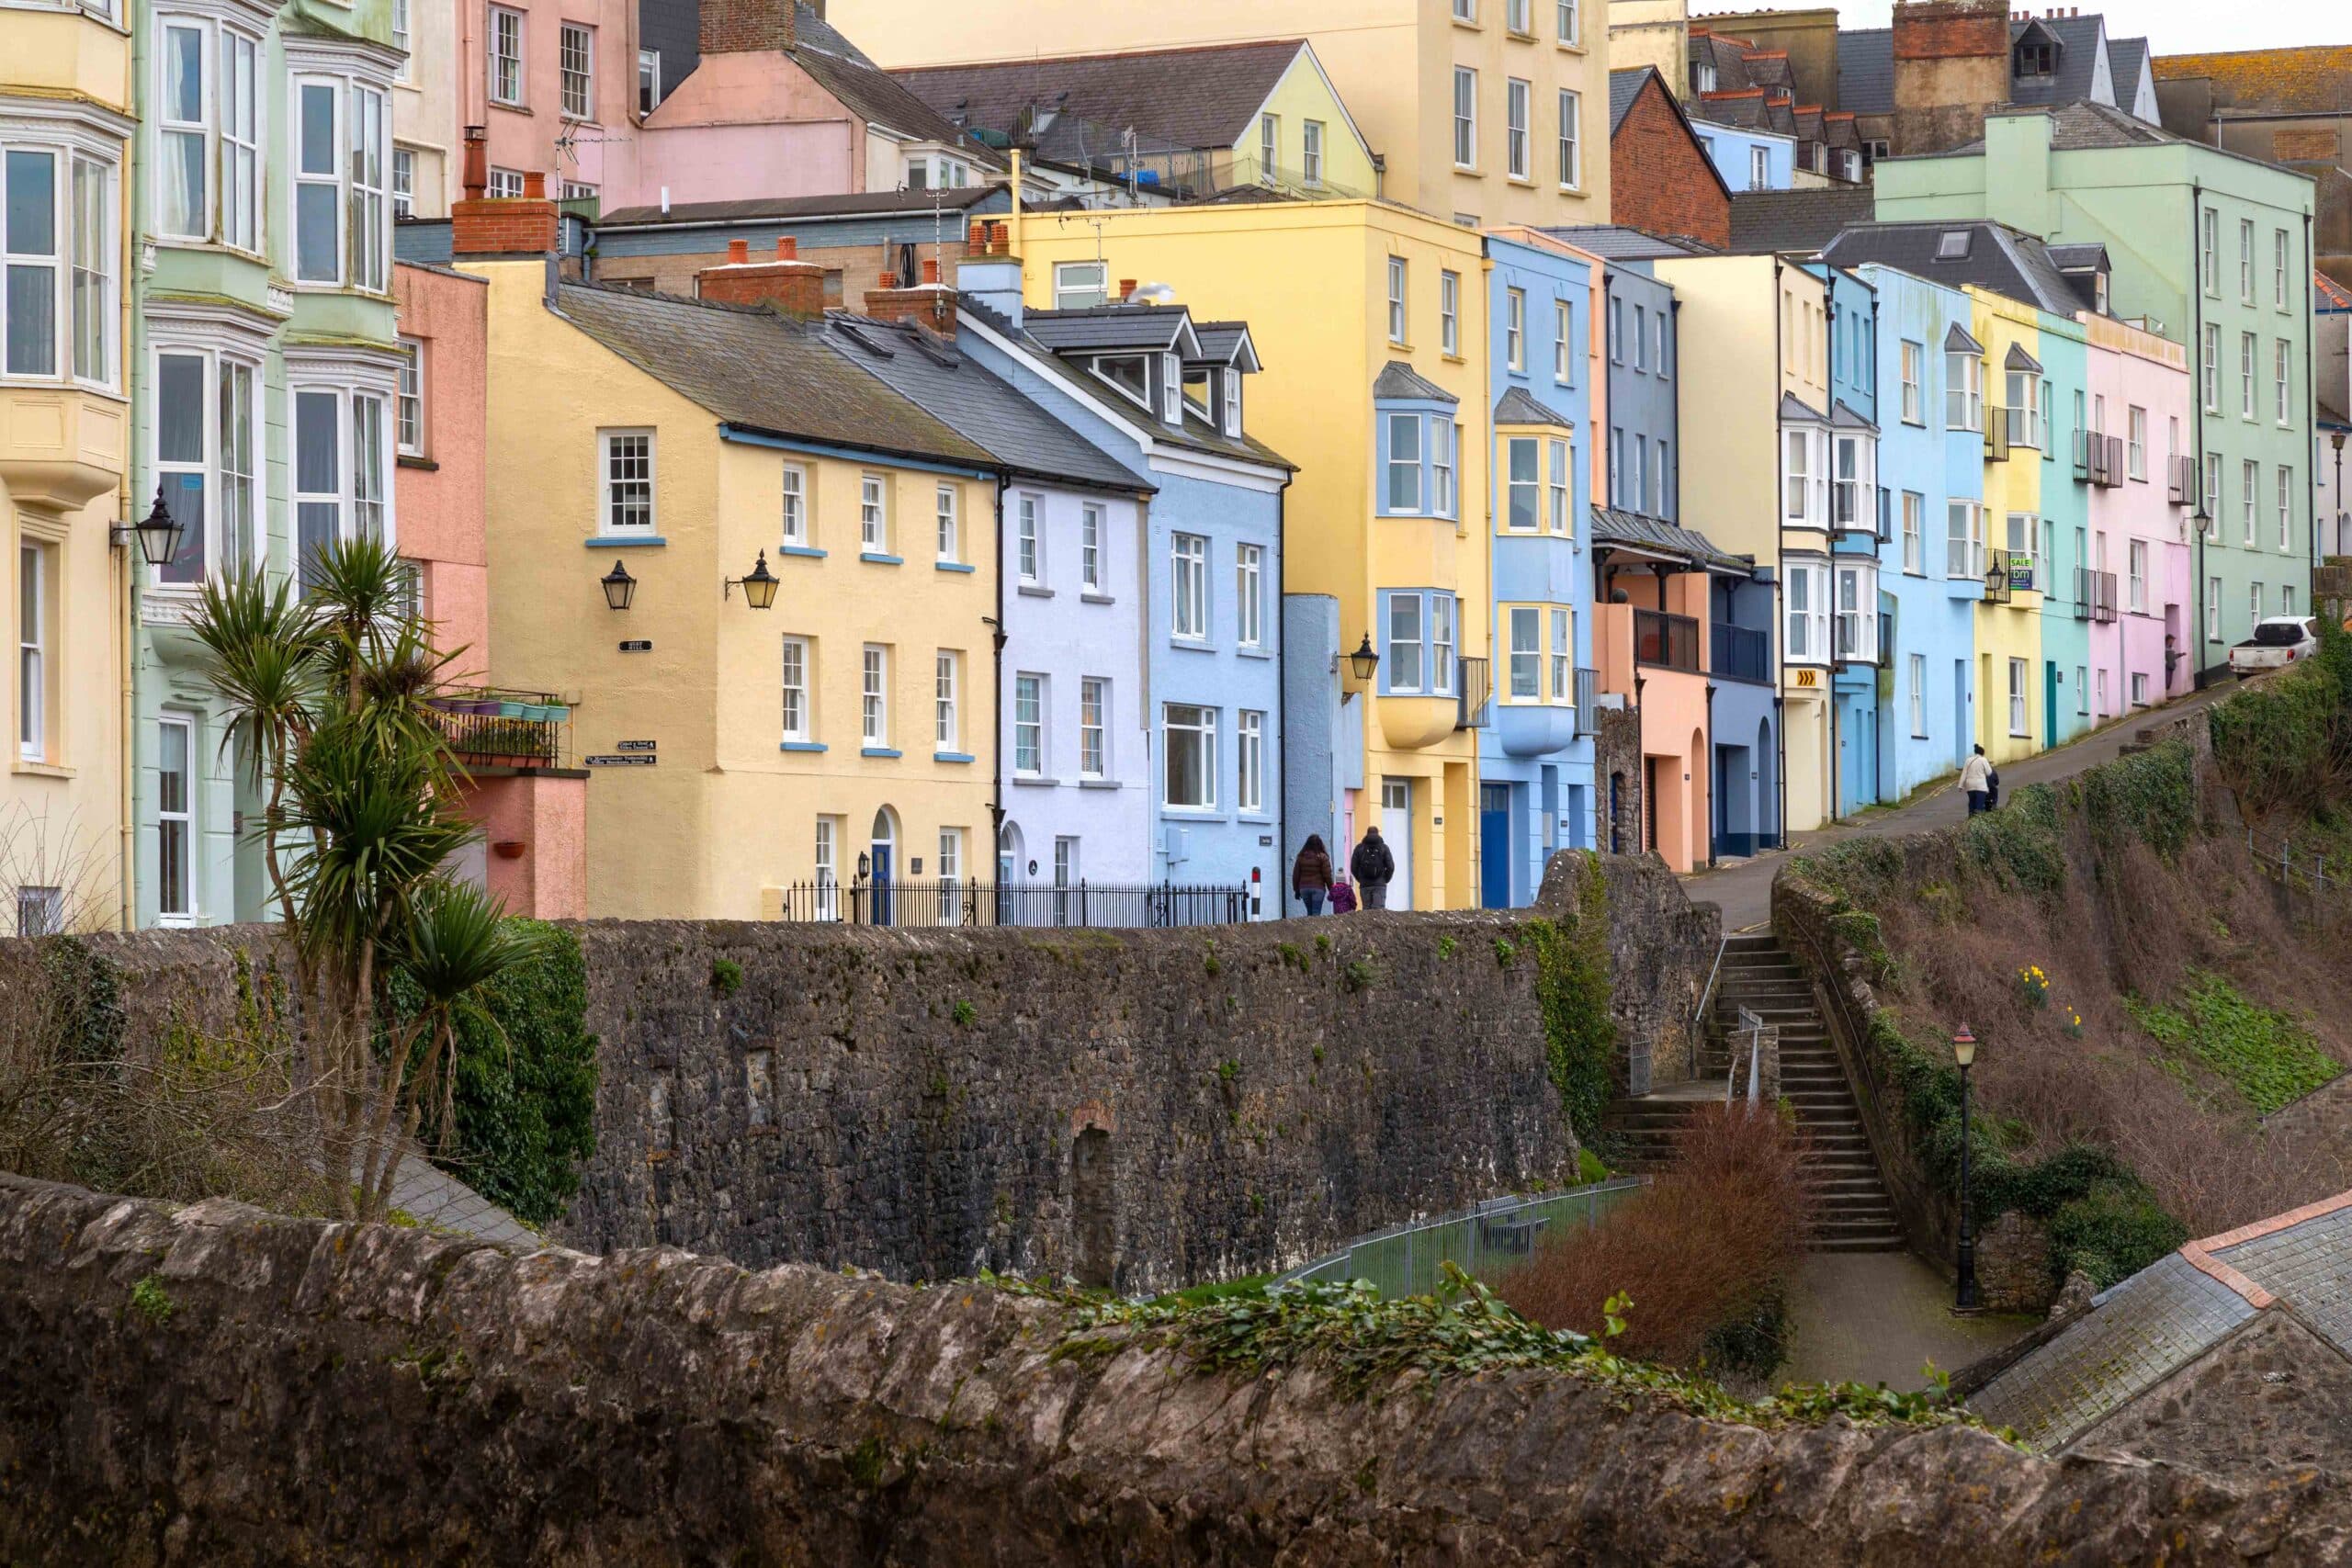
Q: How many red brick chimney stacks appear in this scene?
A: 5